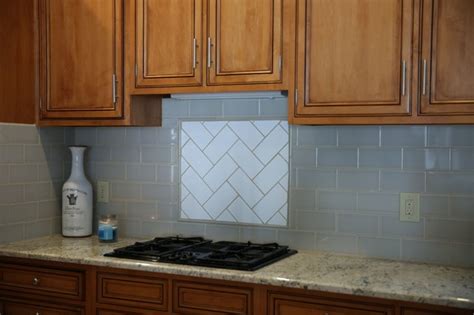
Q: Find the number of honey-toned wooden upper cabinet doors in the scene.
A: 5